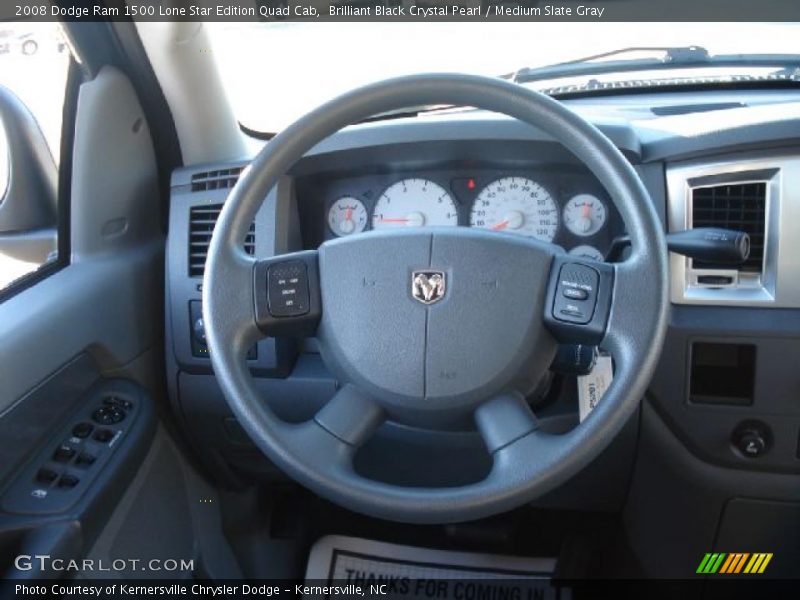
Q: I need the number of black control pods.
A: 2